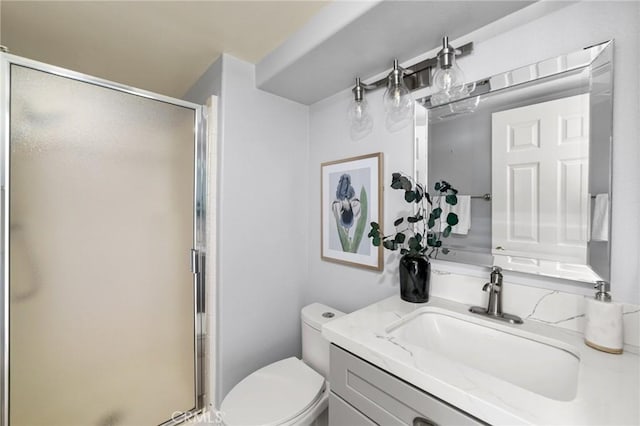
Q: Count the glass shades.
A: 3